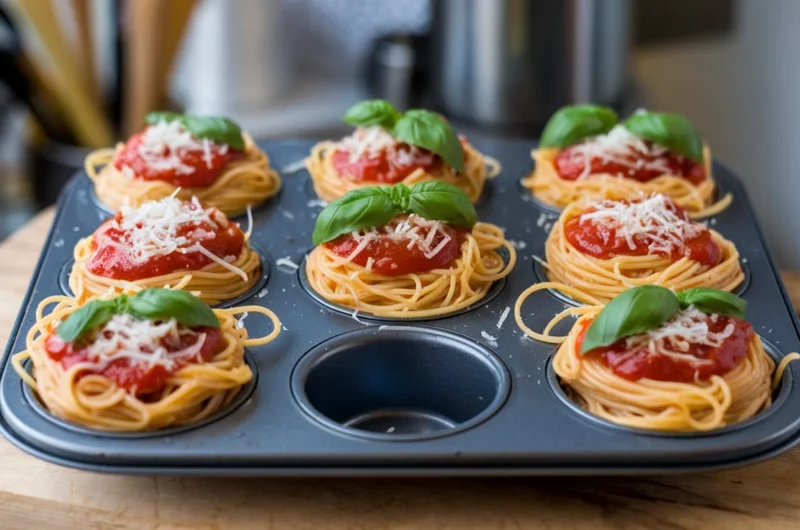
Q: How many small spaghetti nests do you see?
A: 8